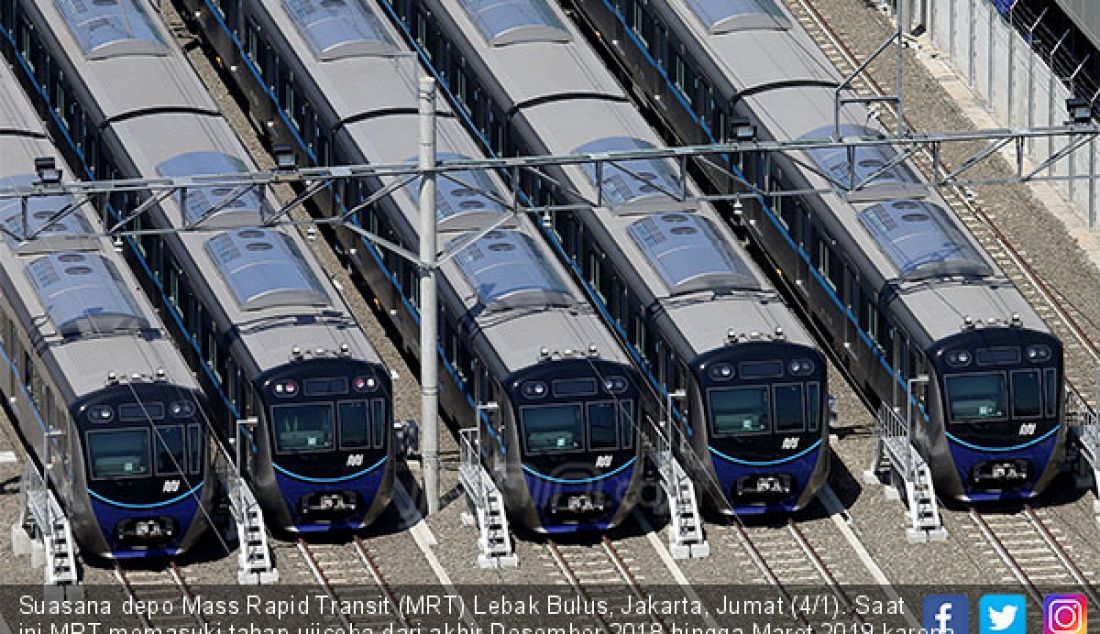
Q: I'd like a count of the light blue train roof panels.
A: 14